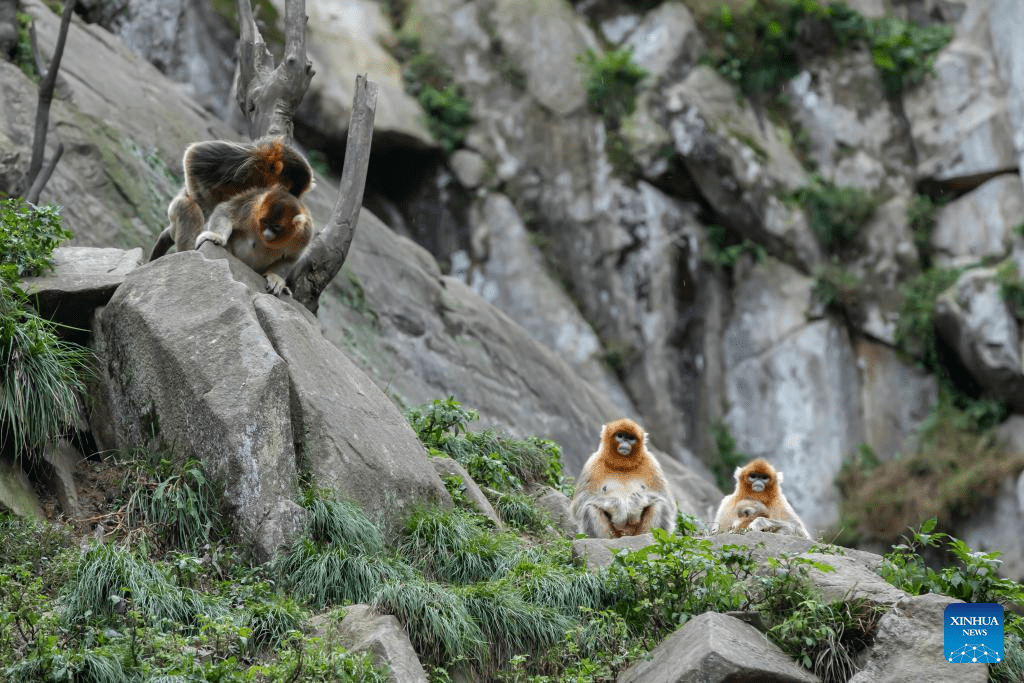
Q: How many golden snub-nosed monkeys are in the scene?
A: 5